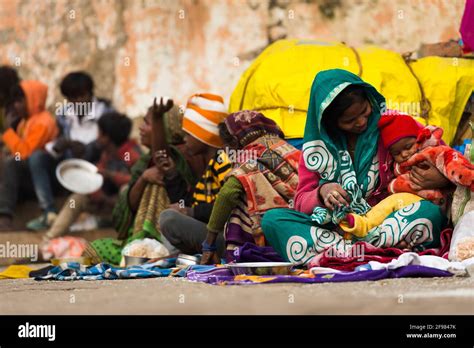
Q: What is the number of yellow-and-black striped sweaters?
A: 1